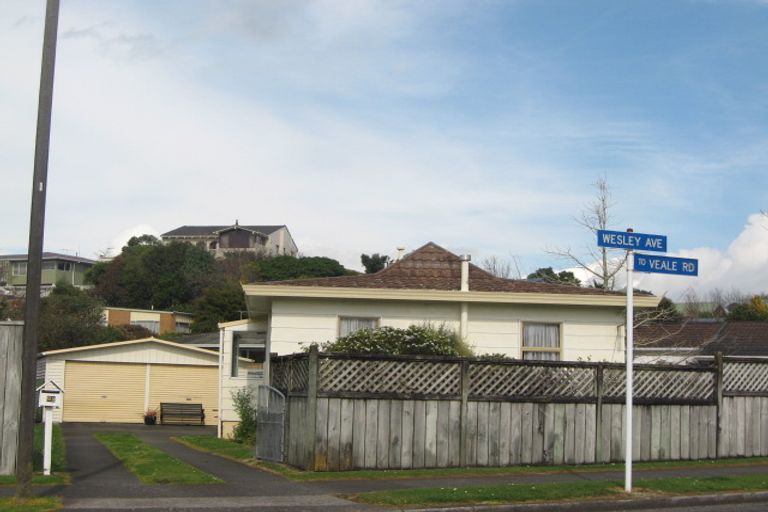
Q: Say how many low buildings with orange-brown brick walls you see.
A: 1